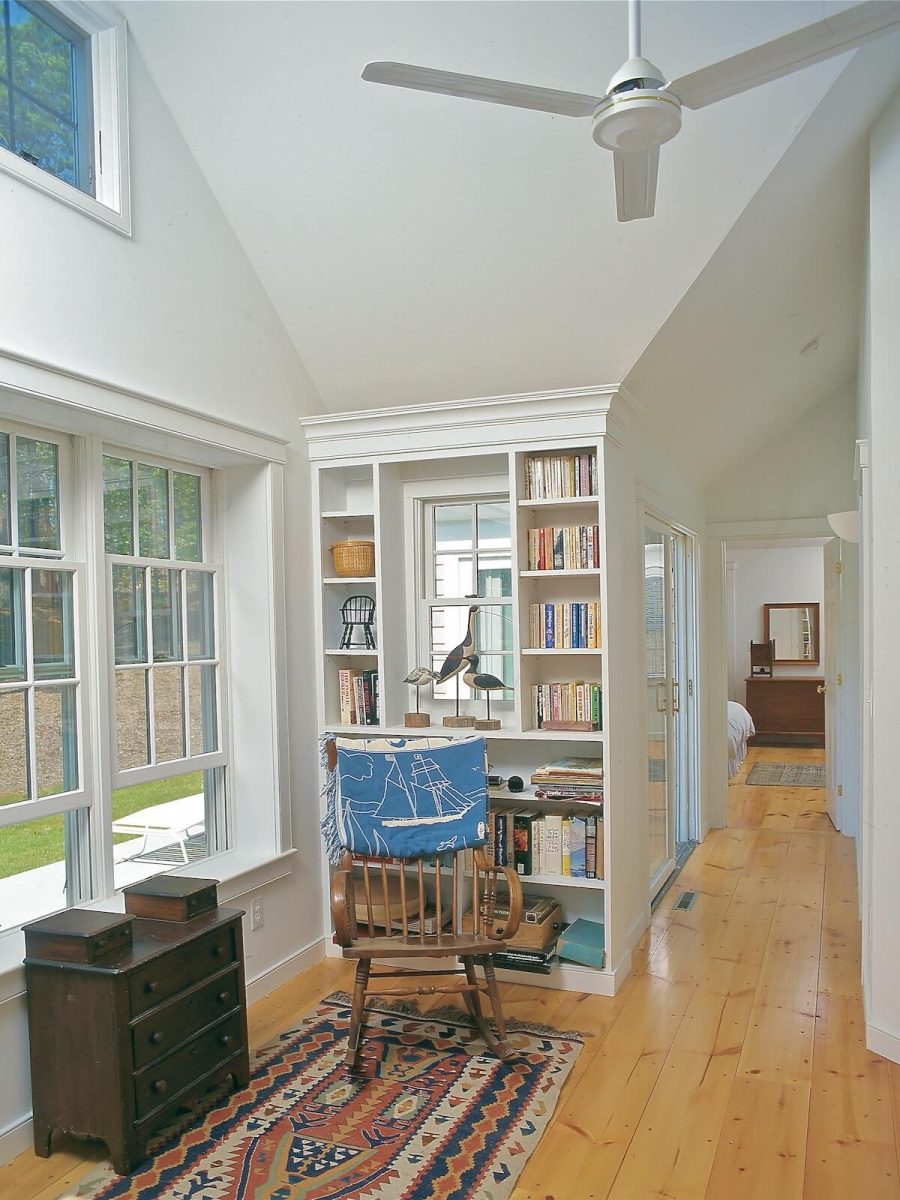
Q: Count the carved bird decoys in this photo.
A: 3